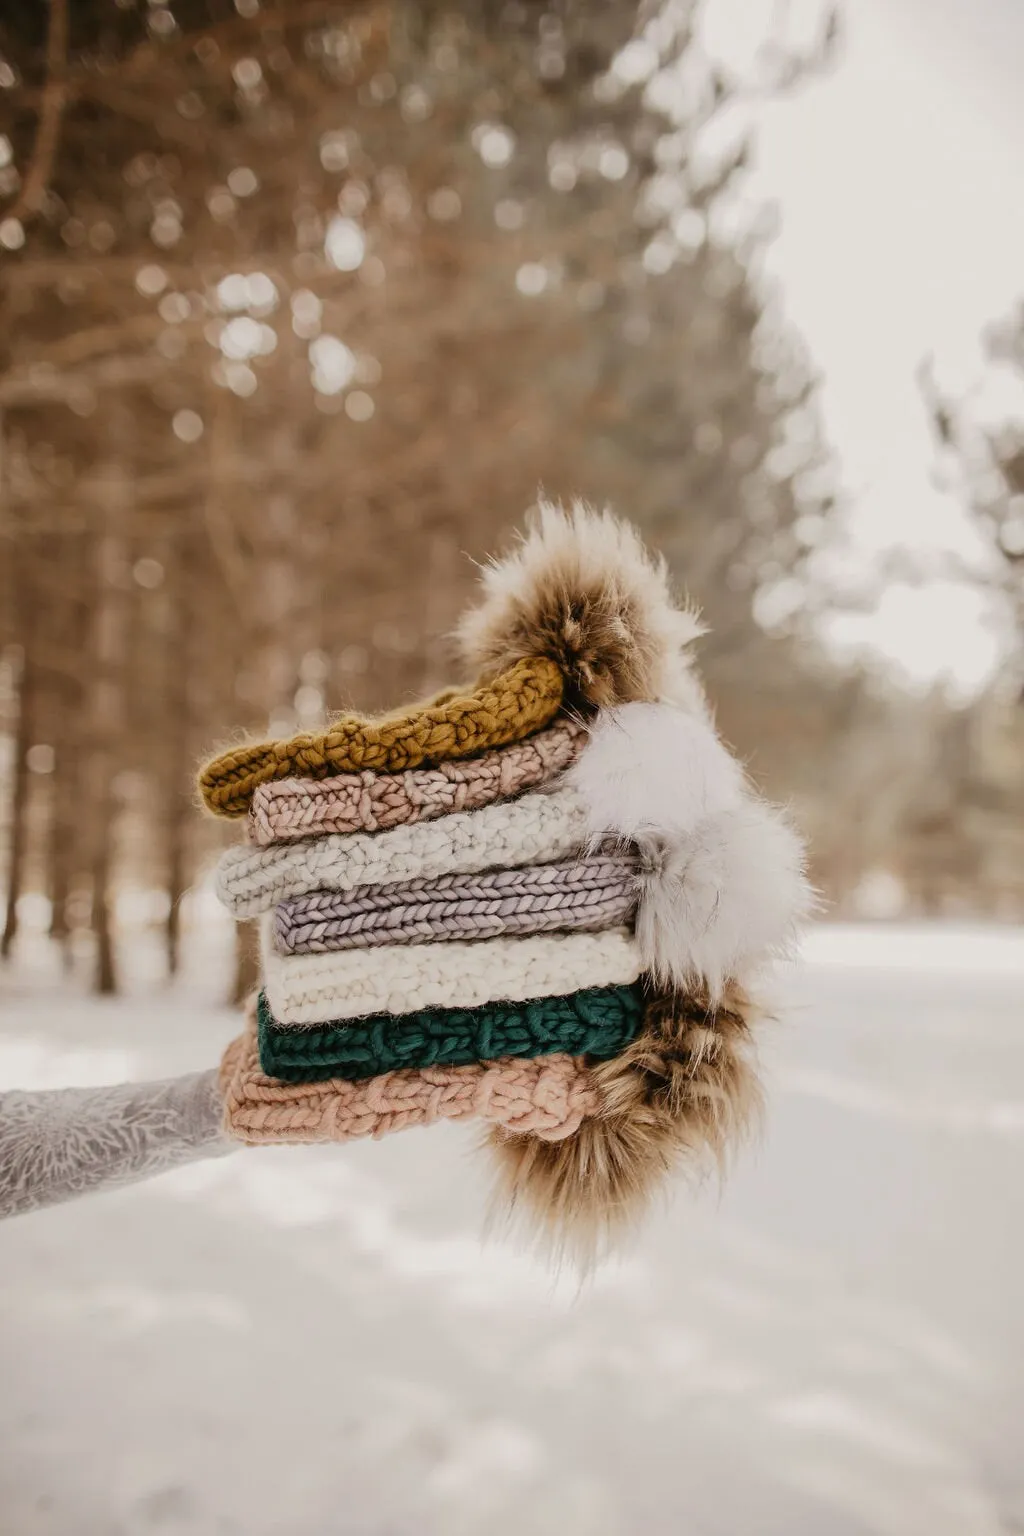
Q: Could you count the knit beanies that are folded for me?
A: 7